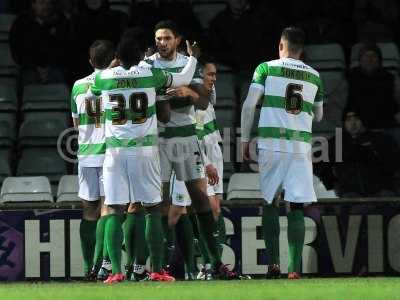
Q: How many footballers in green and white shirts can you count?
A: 5